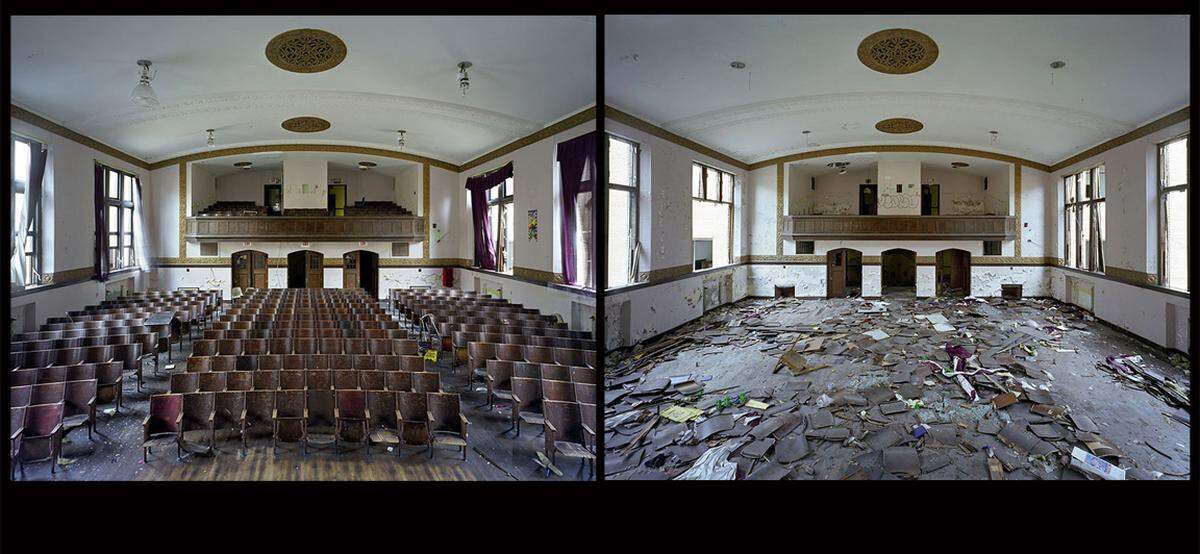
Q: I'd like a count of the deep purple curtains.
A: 3